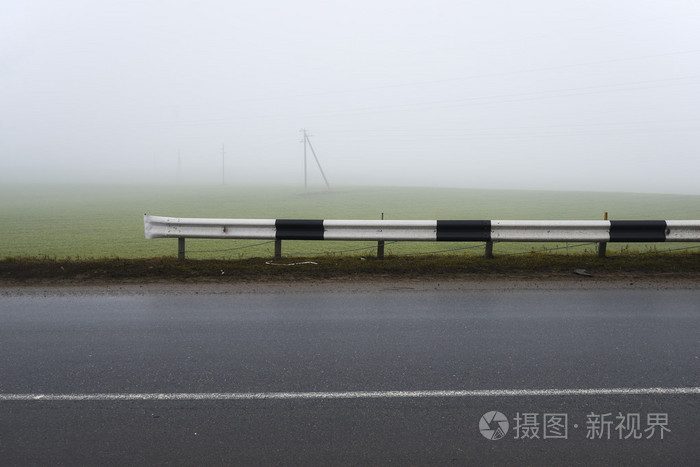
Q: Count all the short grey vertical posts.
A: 5